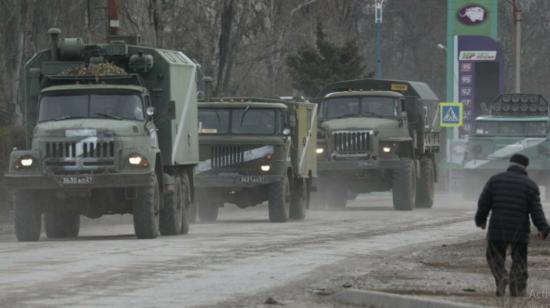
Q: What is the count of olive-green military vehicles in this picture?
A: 4